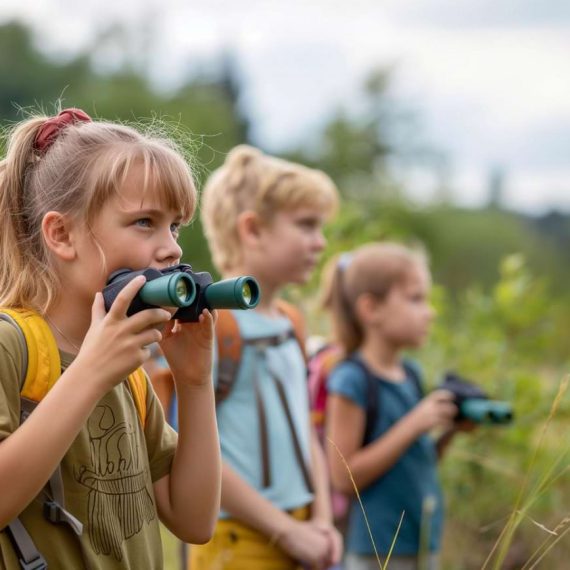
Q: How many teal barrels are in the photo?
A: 4